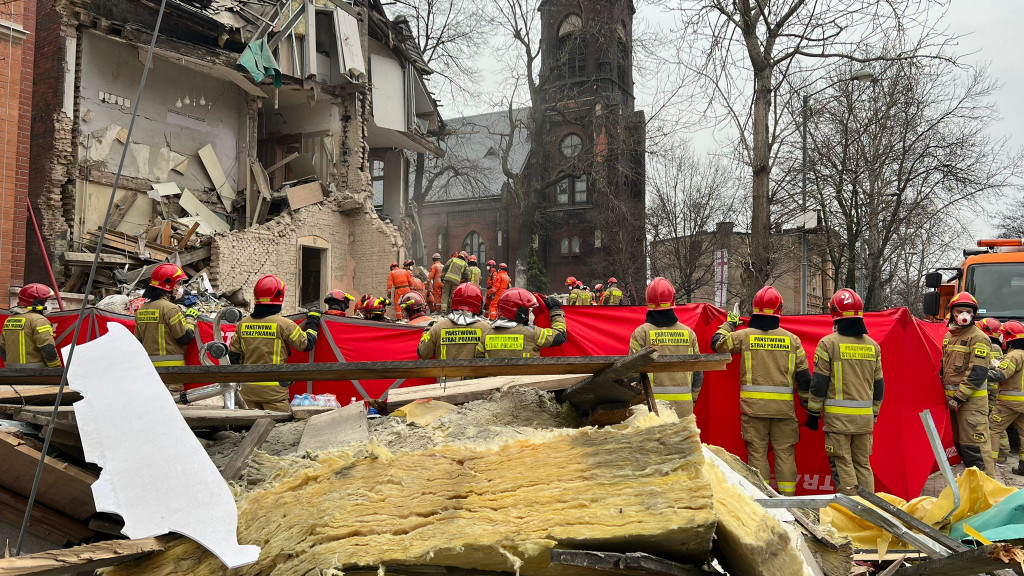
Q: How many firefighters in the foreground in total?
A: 11